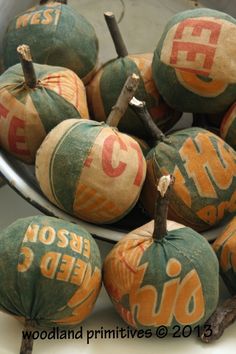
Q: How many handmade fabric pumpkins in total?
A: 10